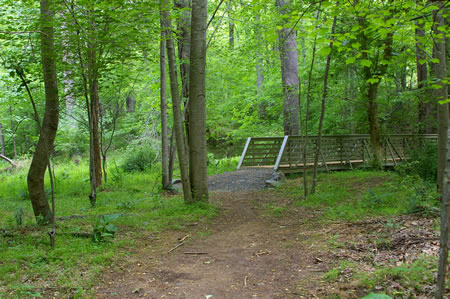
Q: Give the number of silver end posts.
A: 2